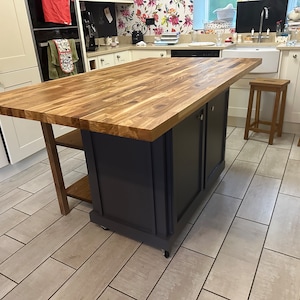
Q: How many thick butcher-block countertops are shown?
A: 1